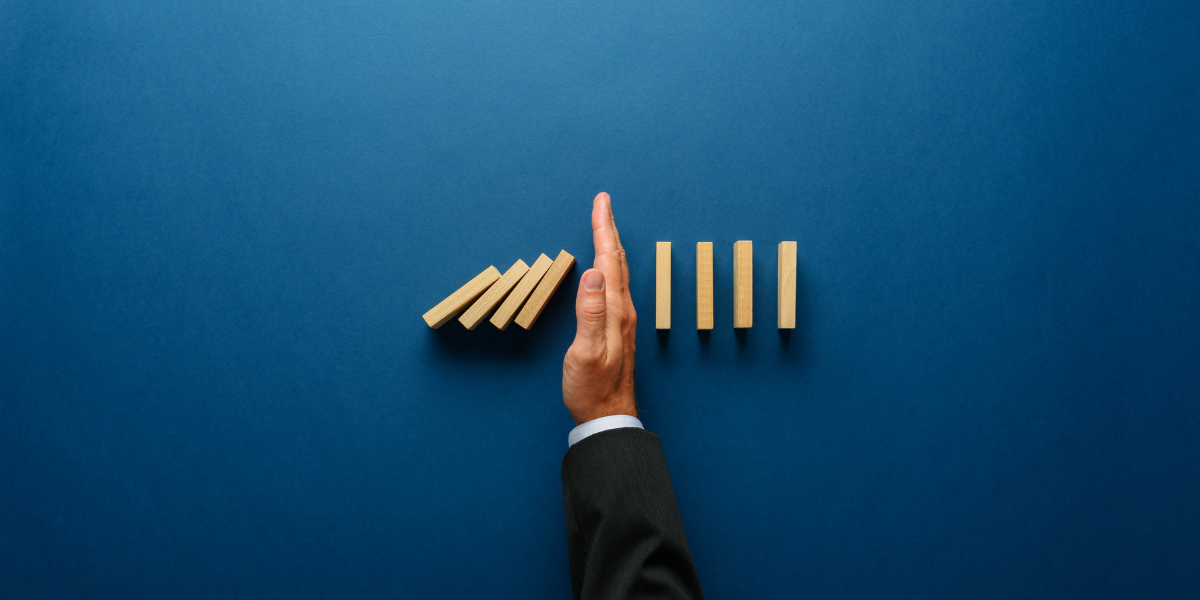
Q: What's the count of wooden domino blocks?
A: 8